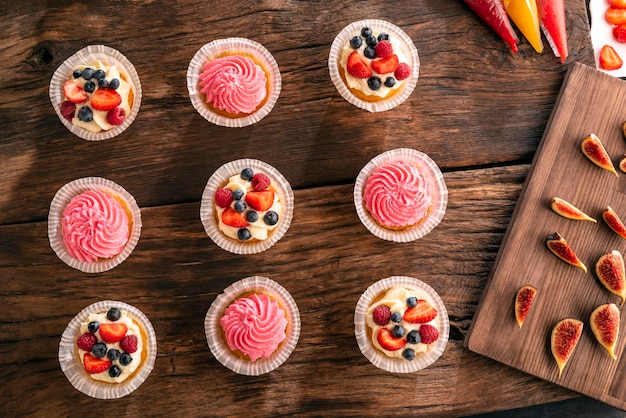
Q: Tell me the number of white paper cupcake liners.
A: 9